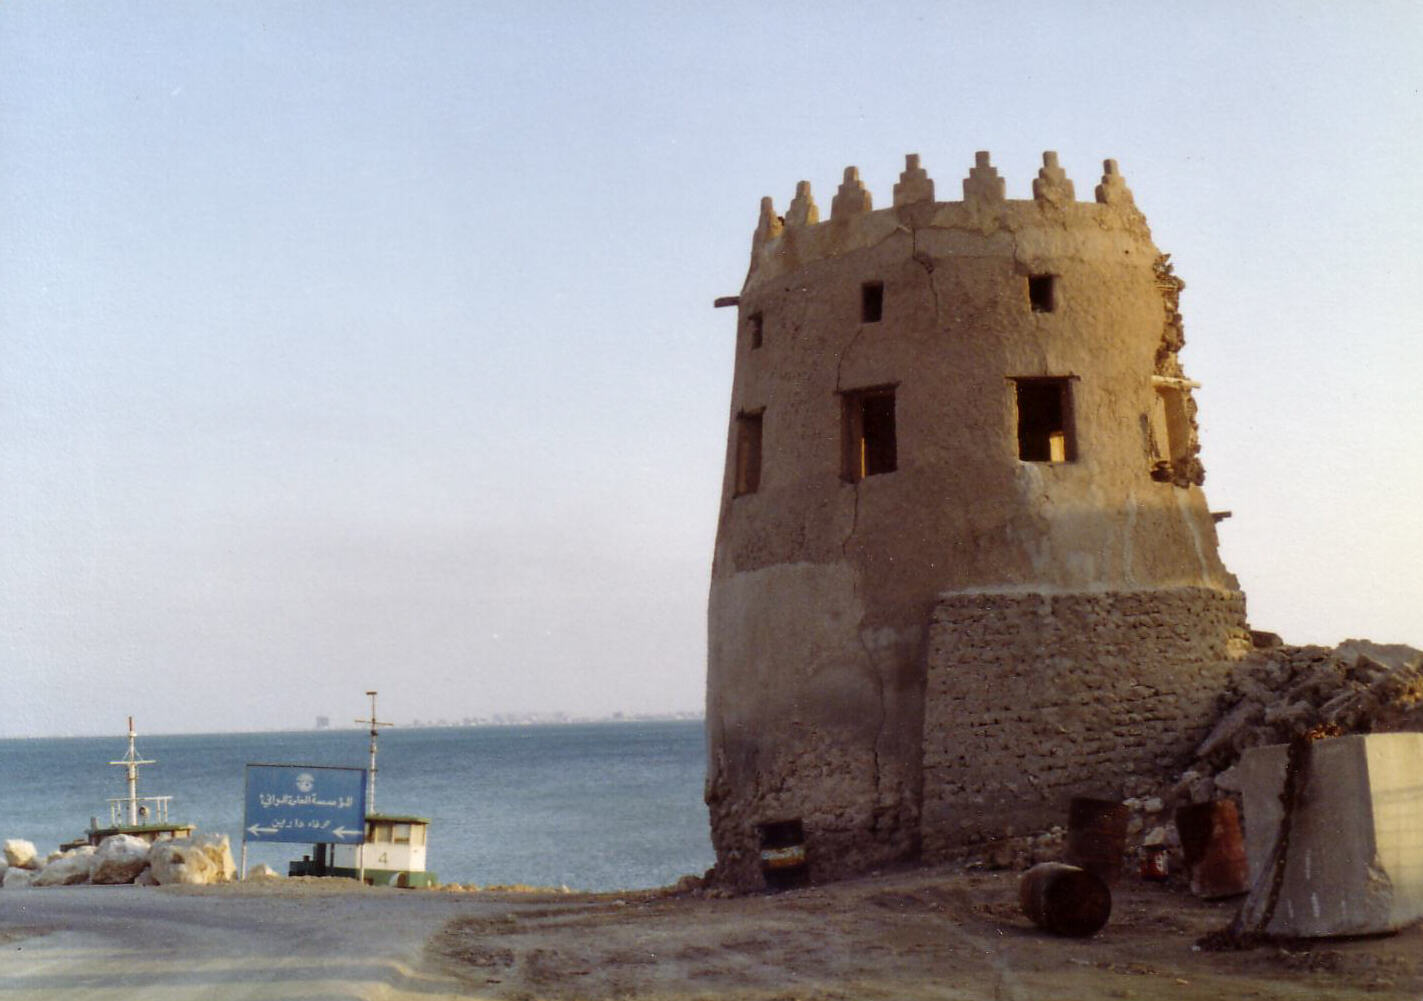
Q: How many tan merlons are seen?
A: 7